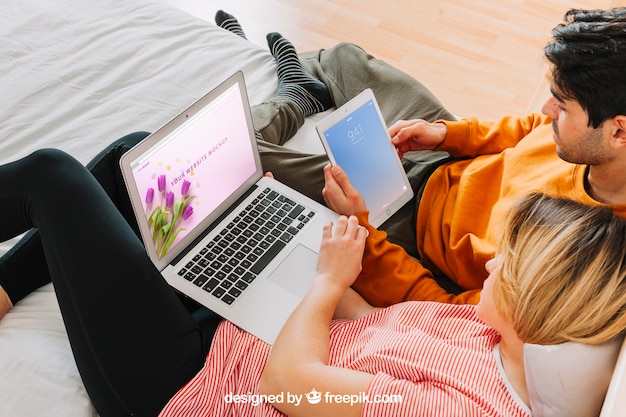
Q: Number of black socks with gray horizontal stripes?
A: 2